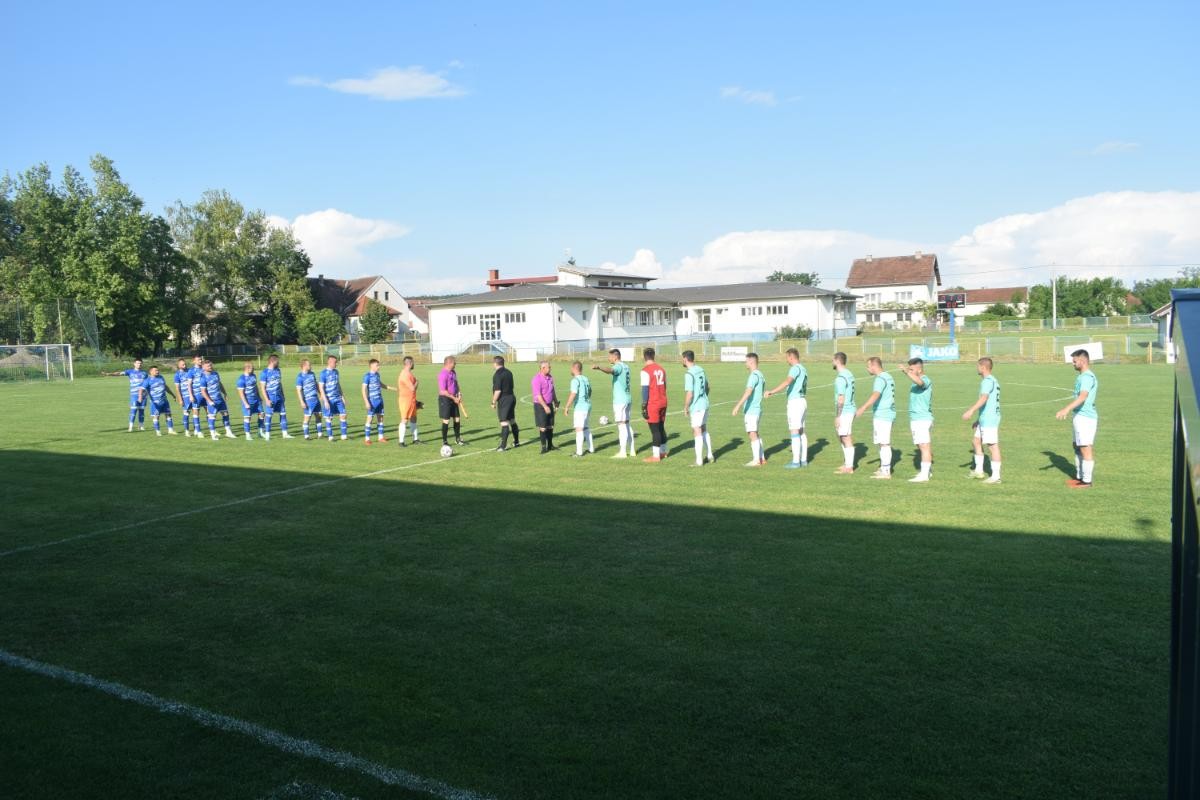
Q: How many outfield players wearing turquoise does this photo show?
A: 10